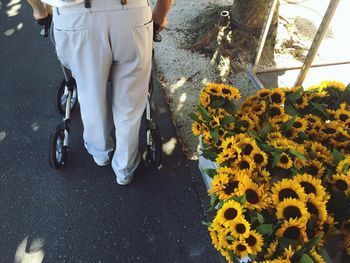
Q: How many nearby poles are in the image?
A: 2